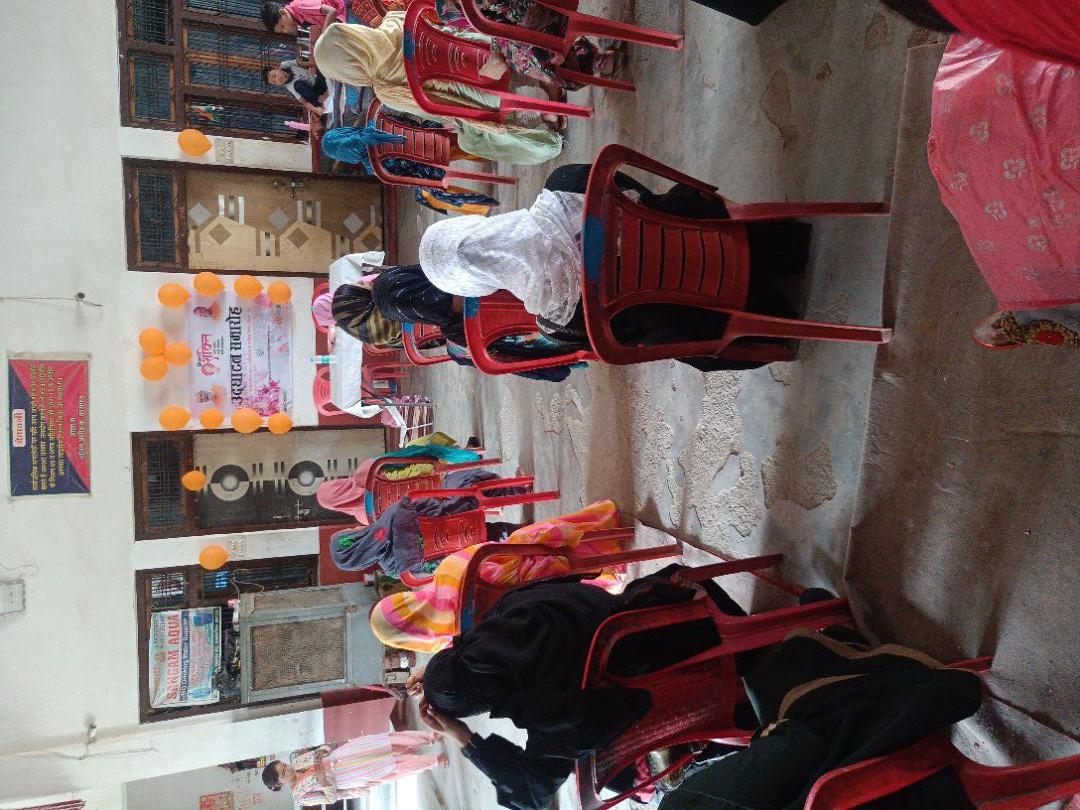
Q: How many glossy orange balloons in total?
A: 14